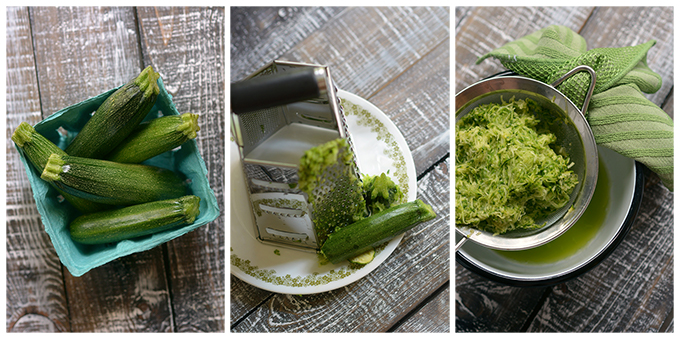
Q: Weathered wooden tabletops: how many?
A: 3